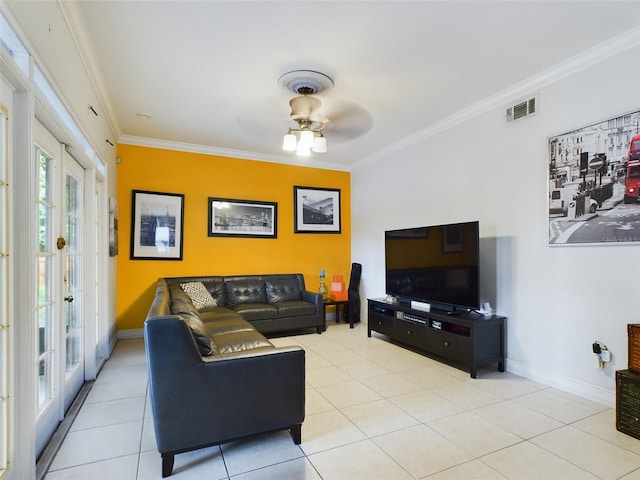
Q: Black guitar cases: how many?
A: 1